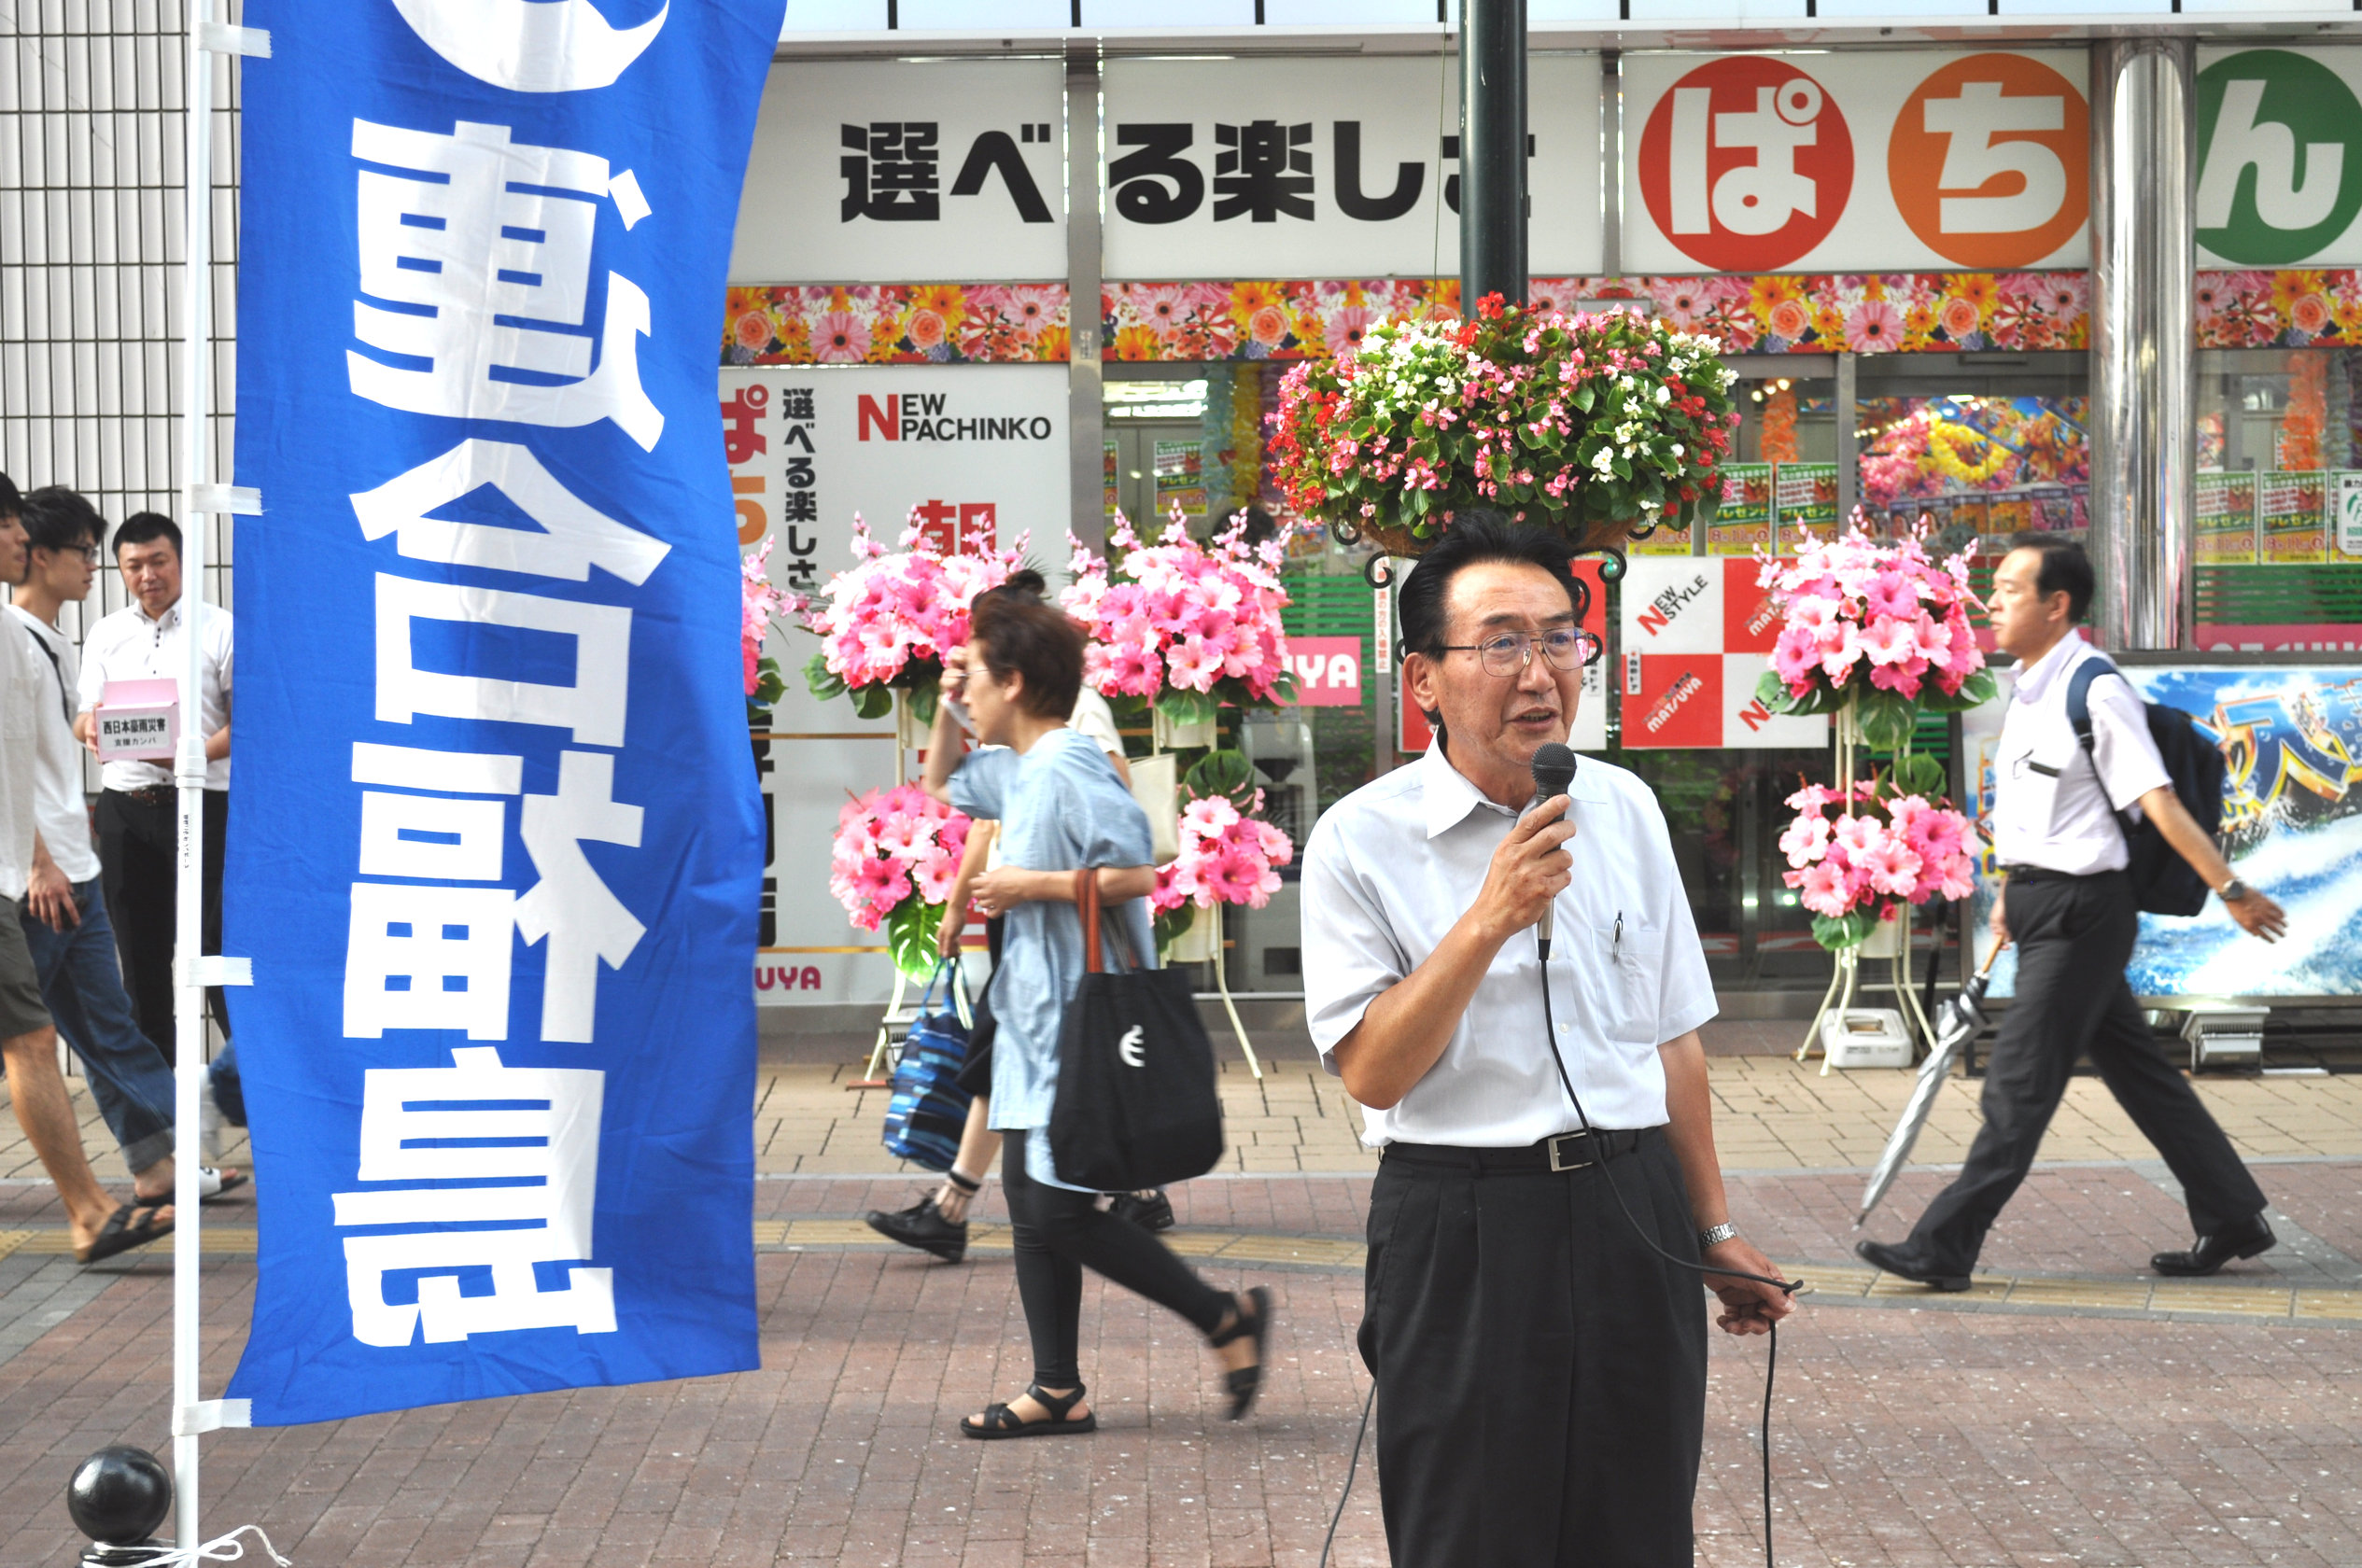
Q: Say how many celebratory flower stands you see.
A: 4